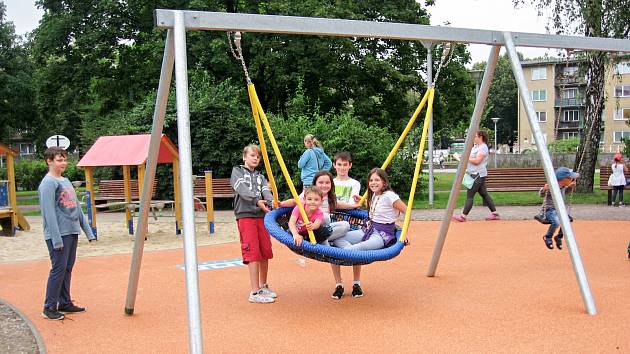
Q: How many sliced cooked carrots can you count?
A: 0